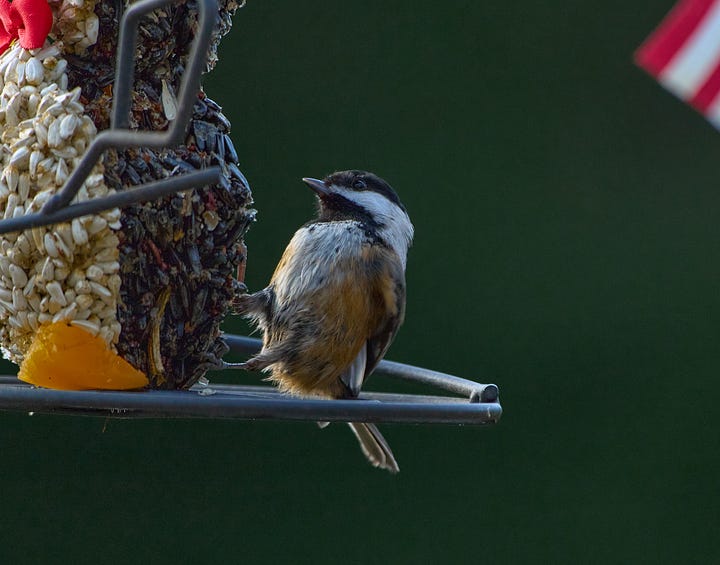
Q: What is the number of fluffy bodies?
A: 1